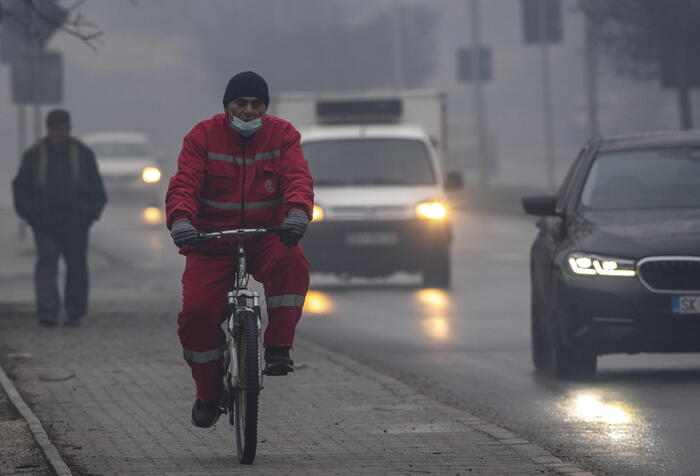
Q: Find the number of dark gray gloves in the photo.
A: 2